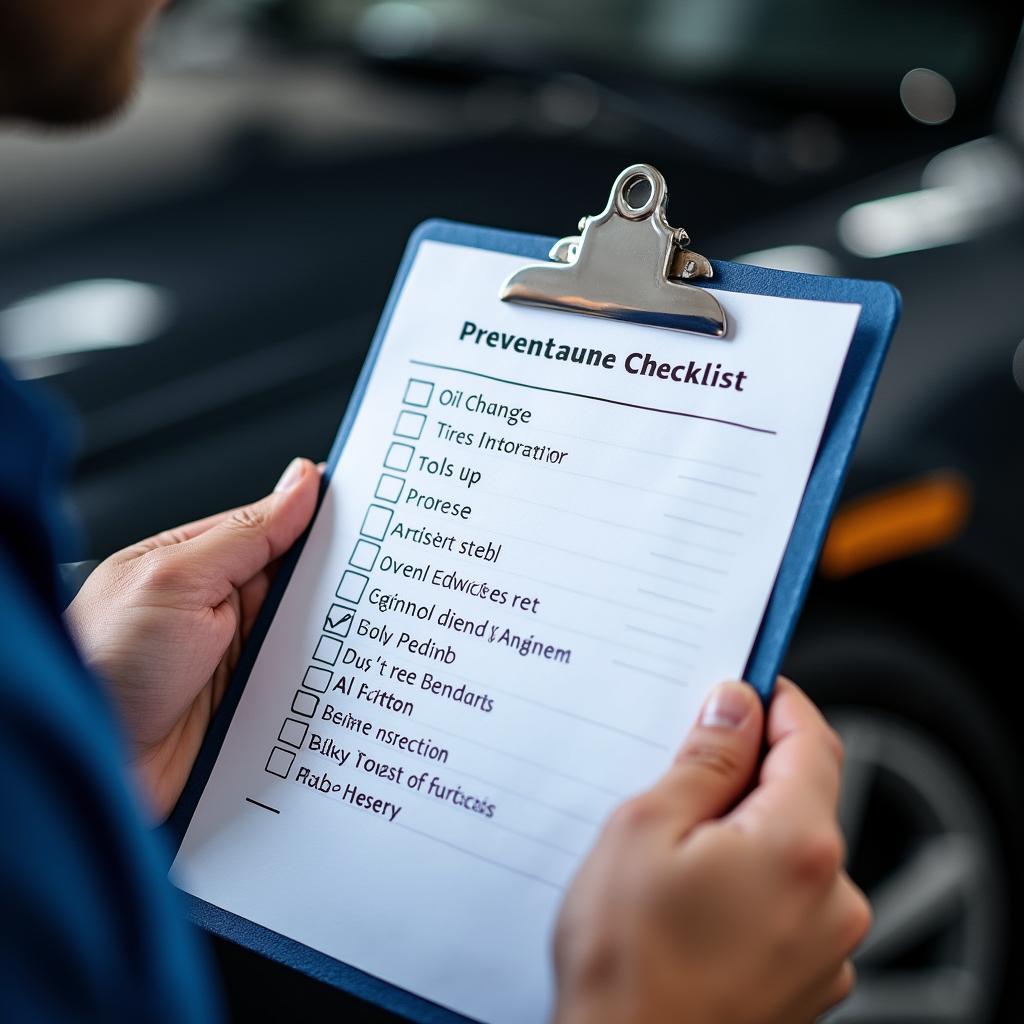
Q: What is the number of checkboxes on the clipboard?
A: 13